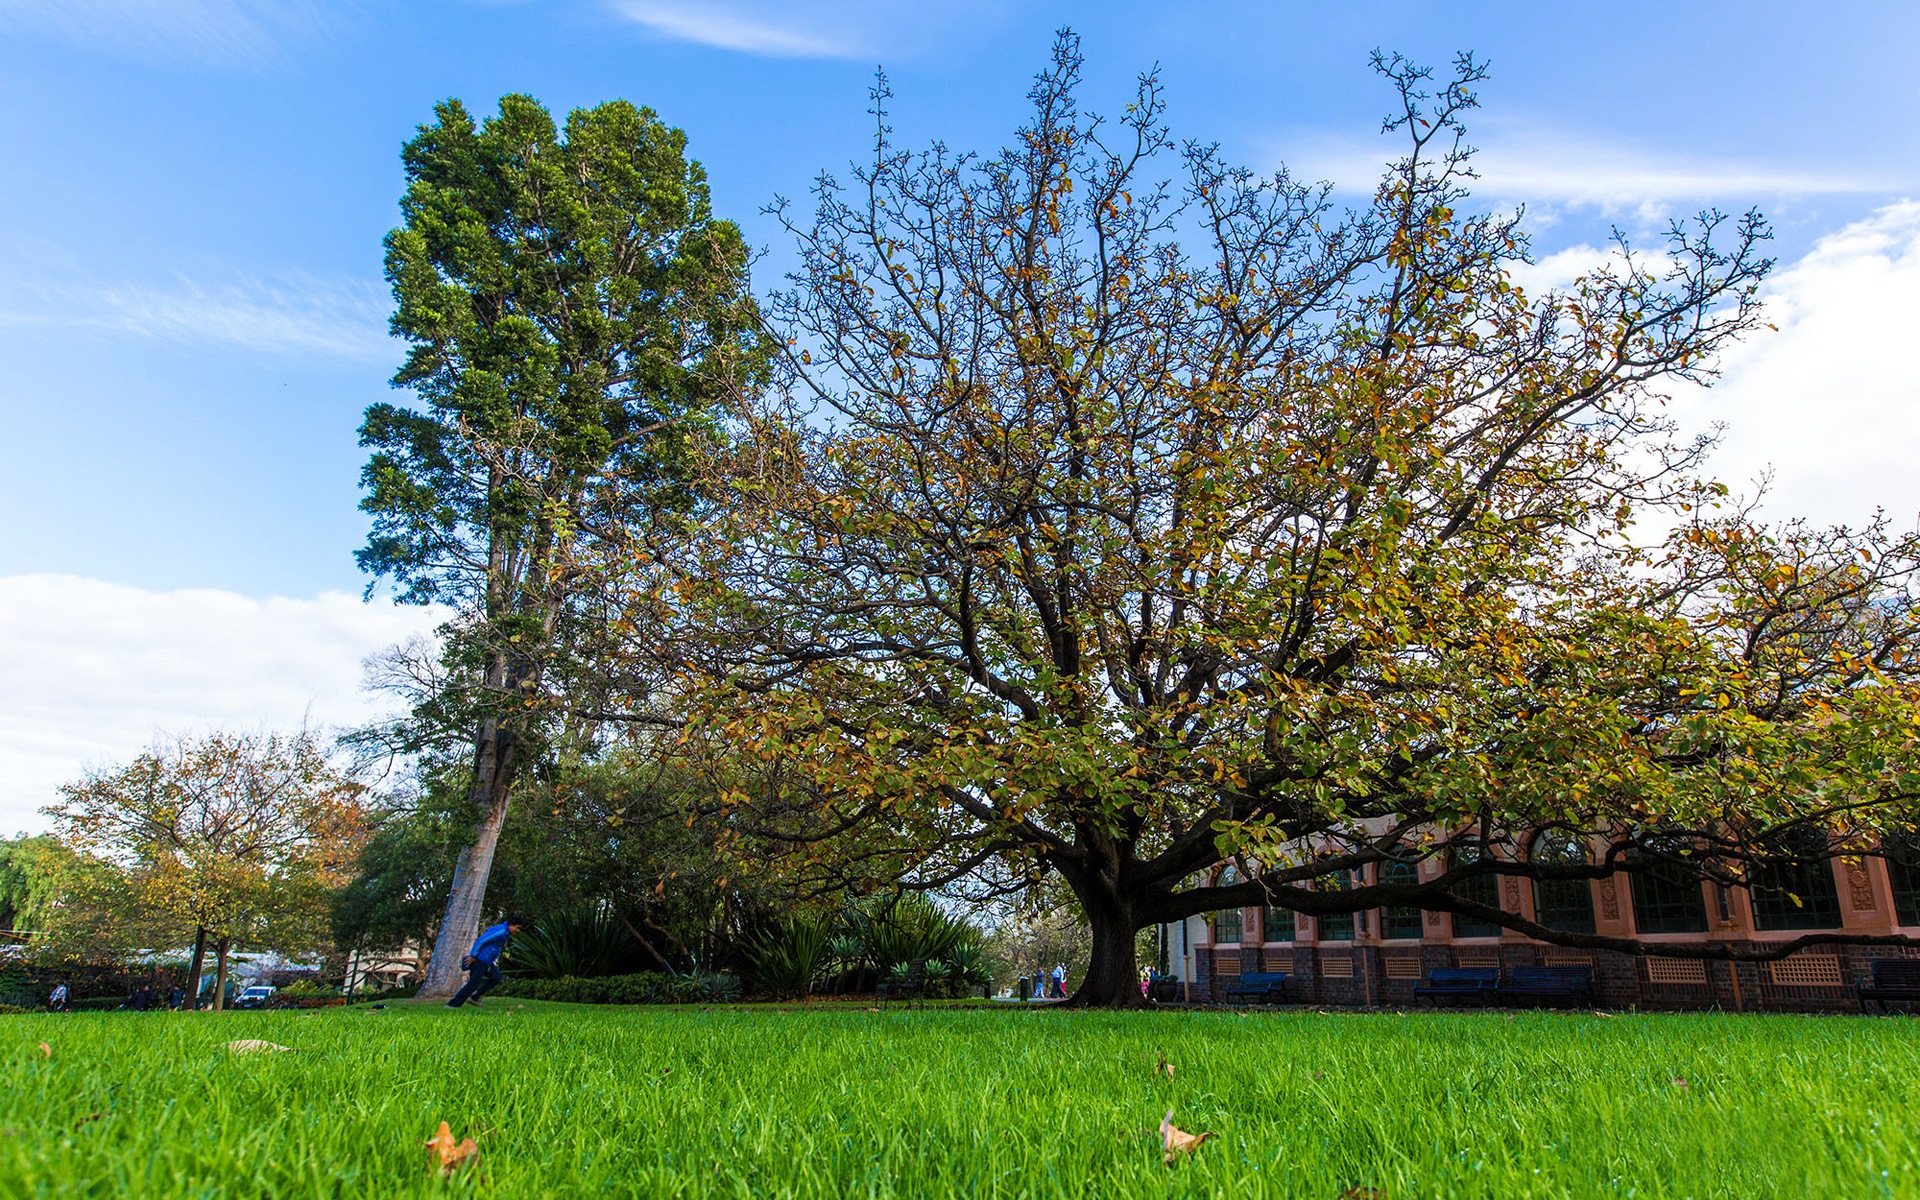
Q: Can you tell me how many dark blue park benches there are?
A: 4